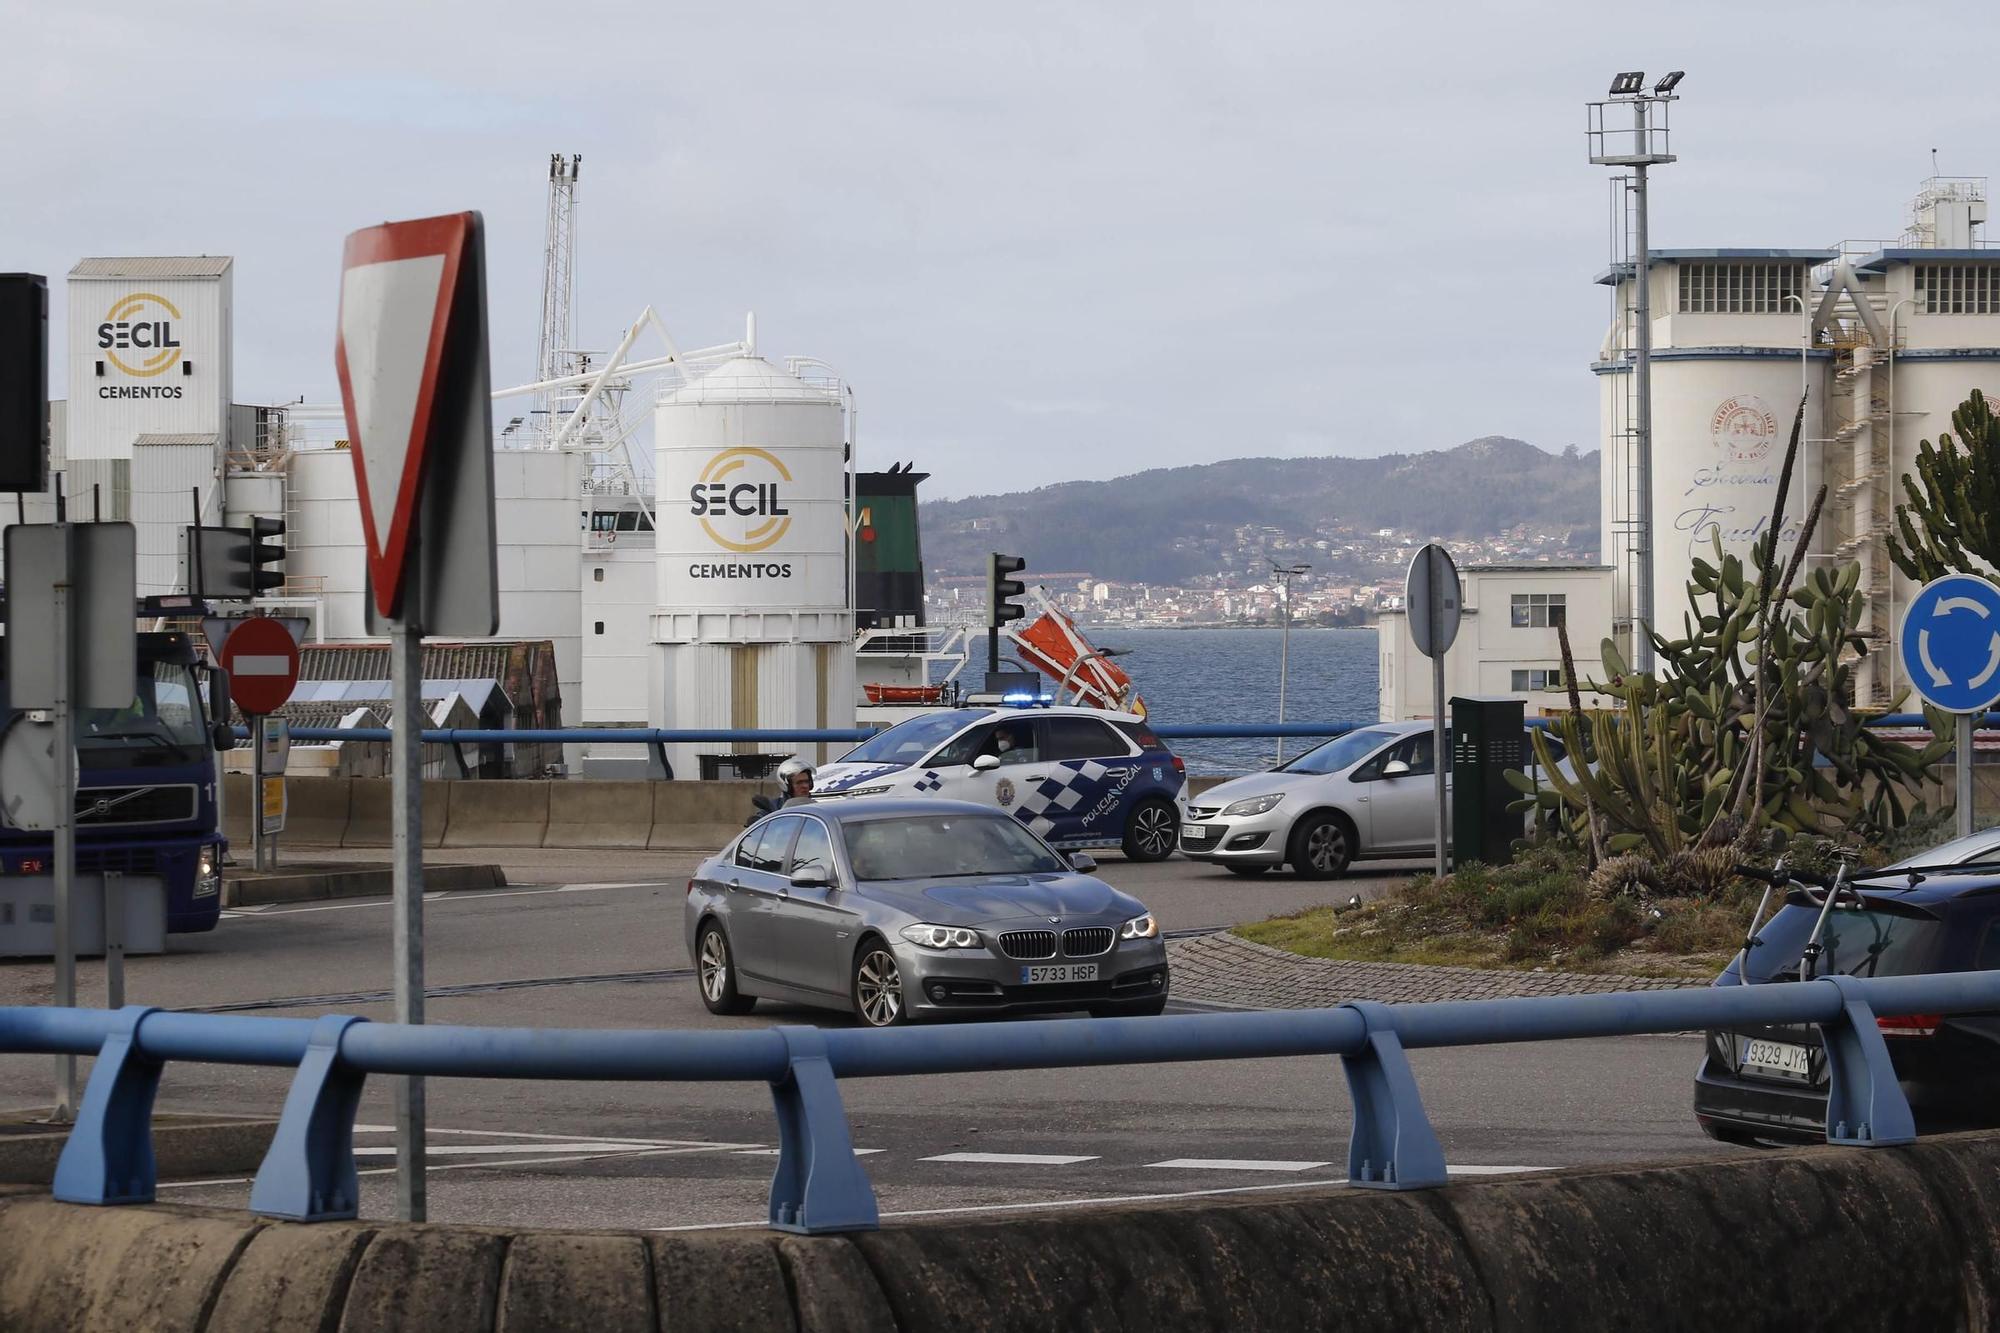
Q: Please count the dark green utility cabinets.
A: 1